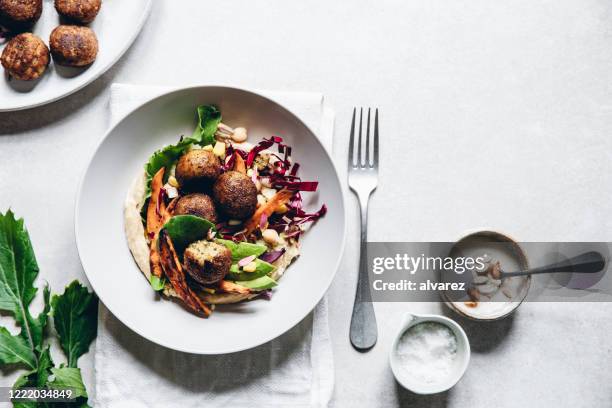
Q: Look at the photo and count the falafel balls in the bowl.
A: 4